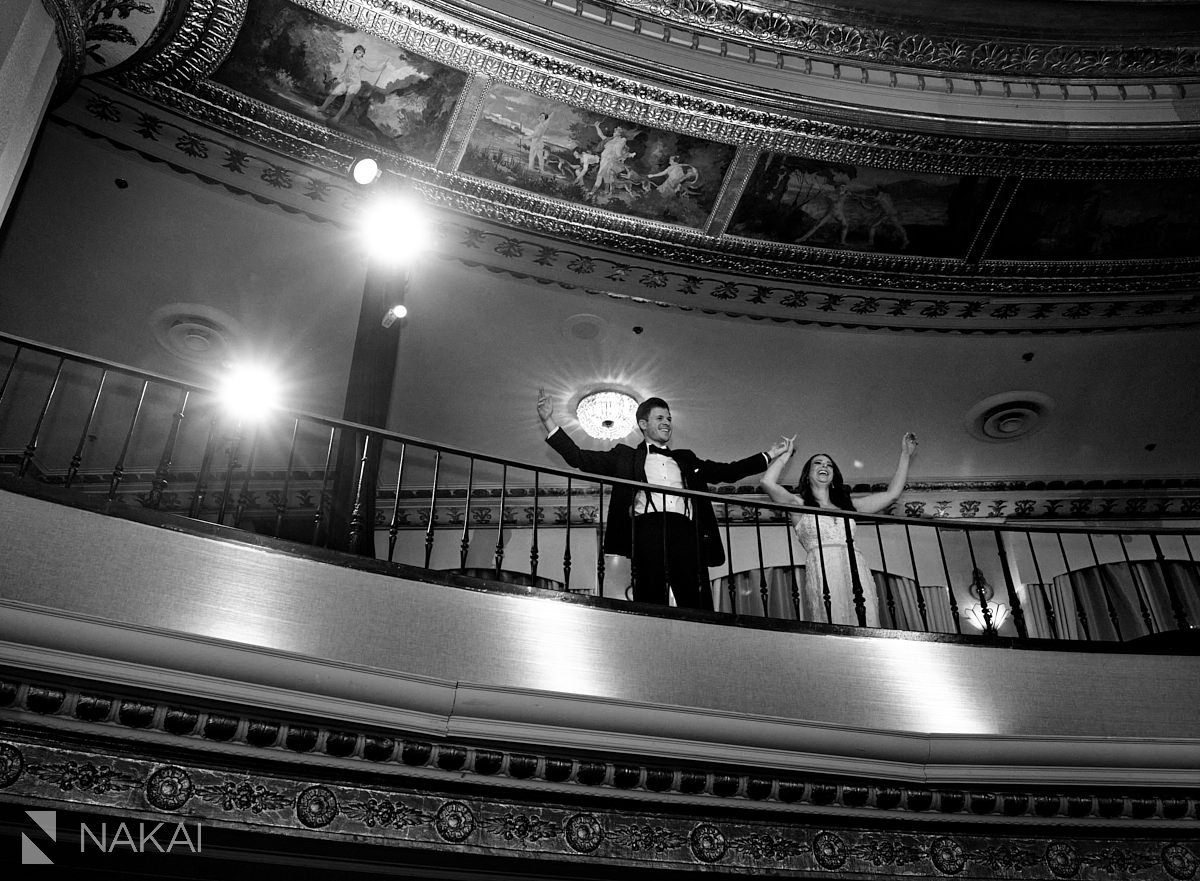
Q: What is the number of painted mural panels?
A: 4